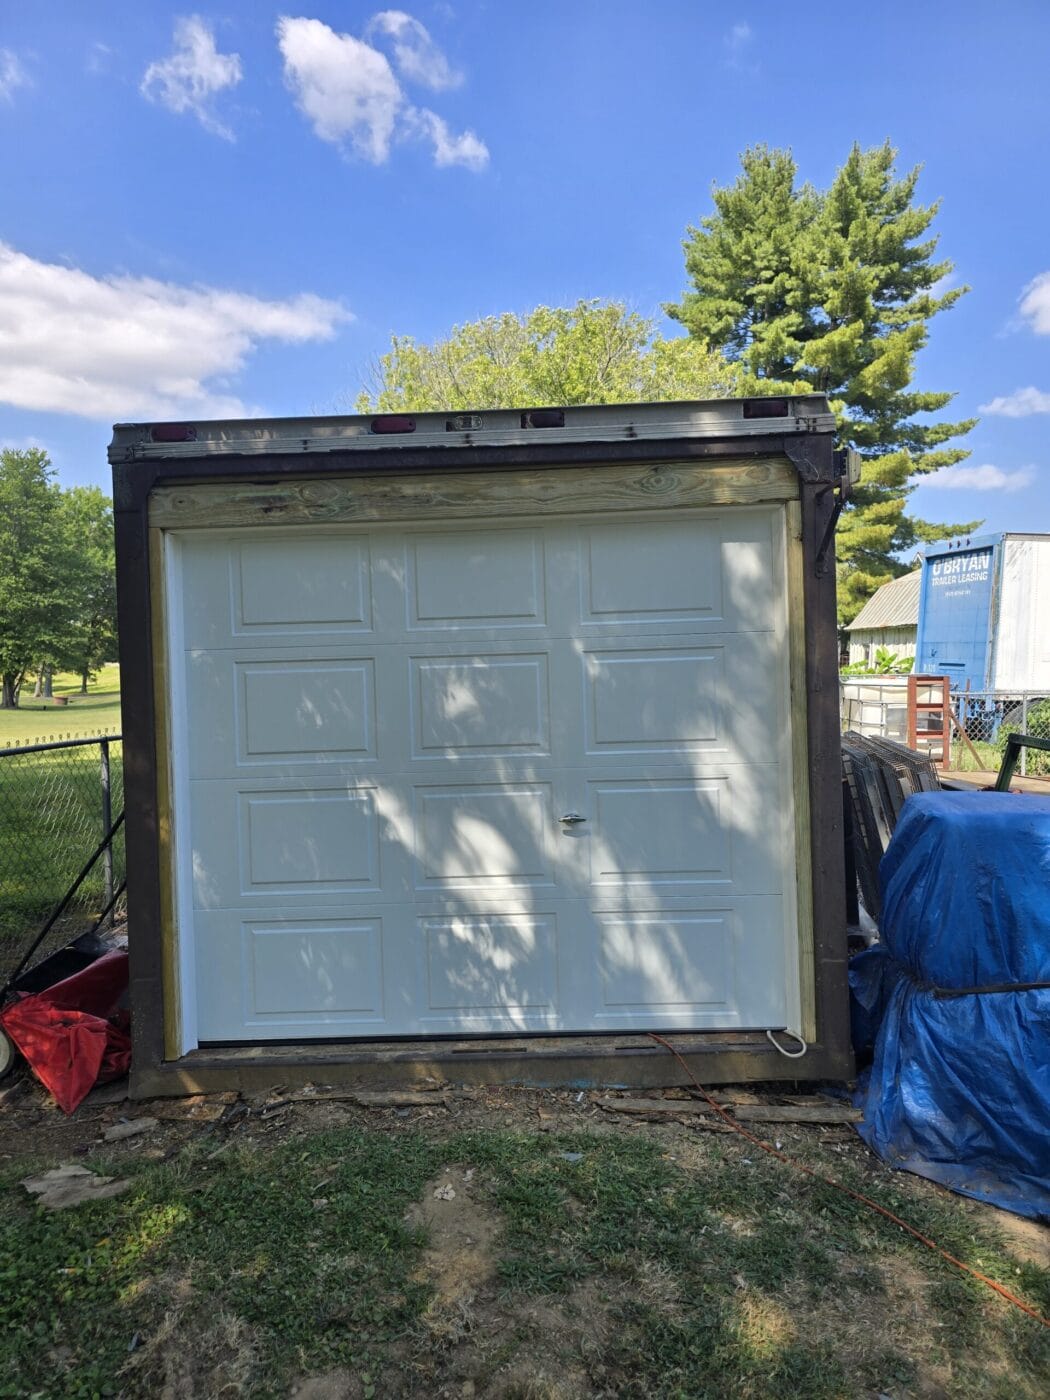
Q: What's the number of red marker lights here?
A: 4